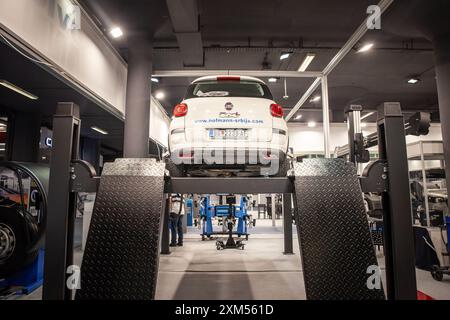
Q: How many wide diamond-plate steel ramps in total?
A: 2